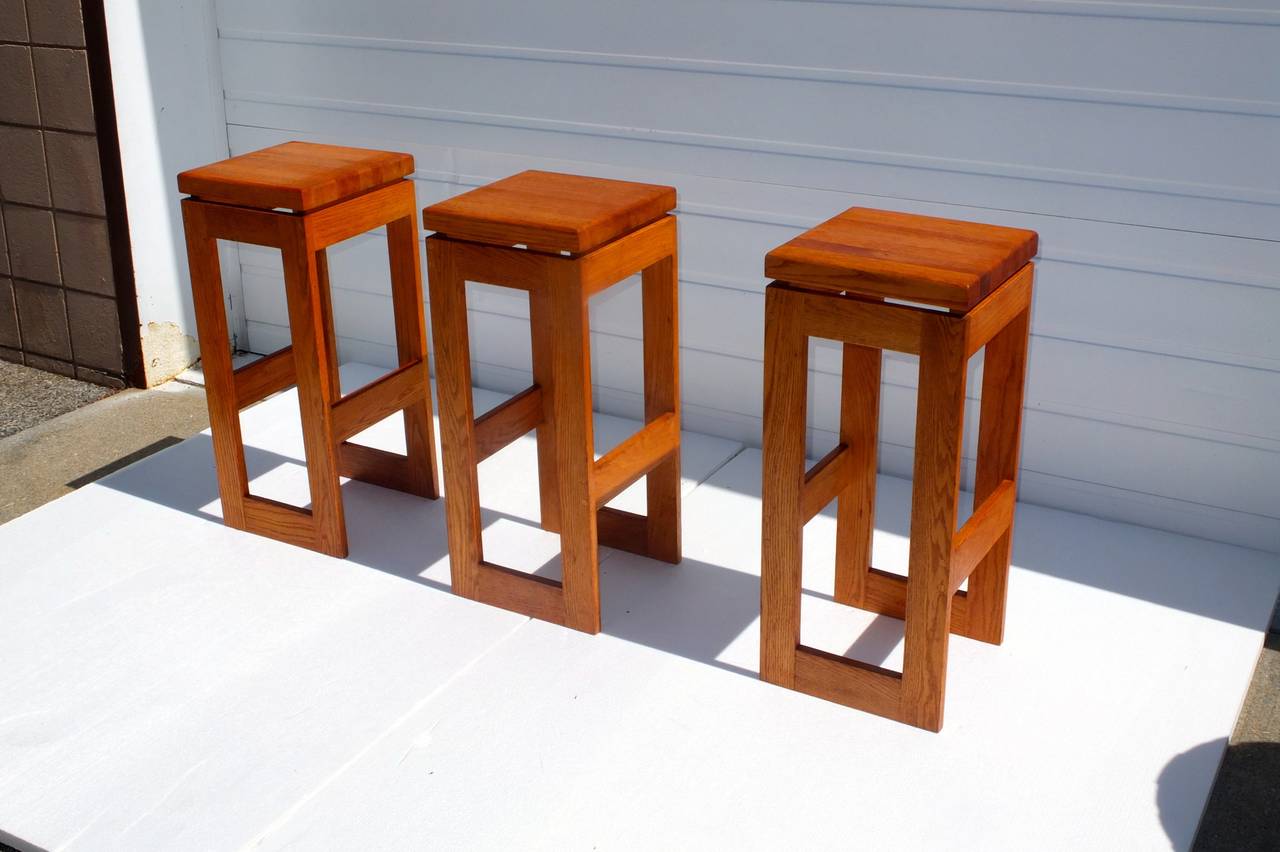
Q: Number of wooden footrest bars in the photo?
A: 6